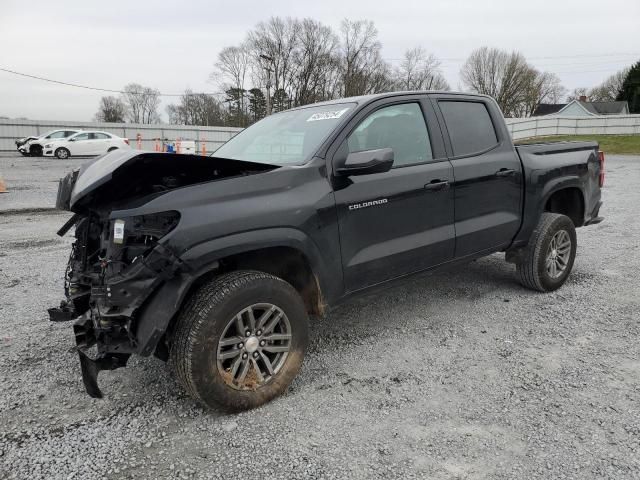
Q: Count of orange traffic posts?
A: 4